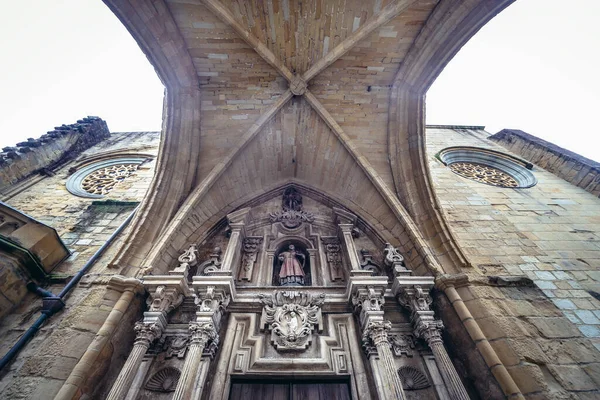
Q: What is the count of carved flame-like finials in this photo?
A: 2